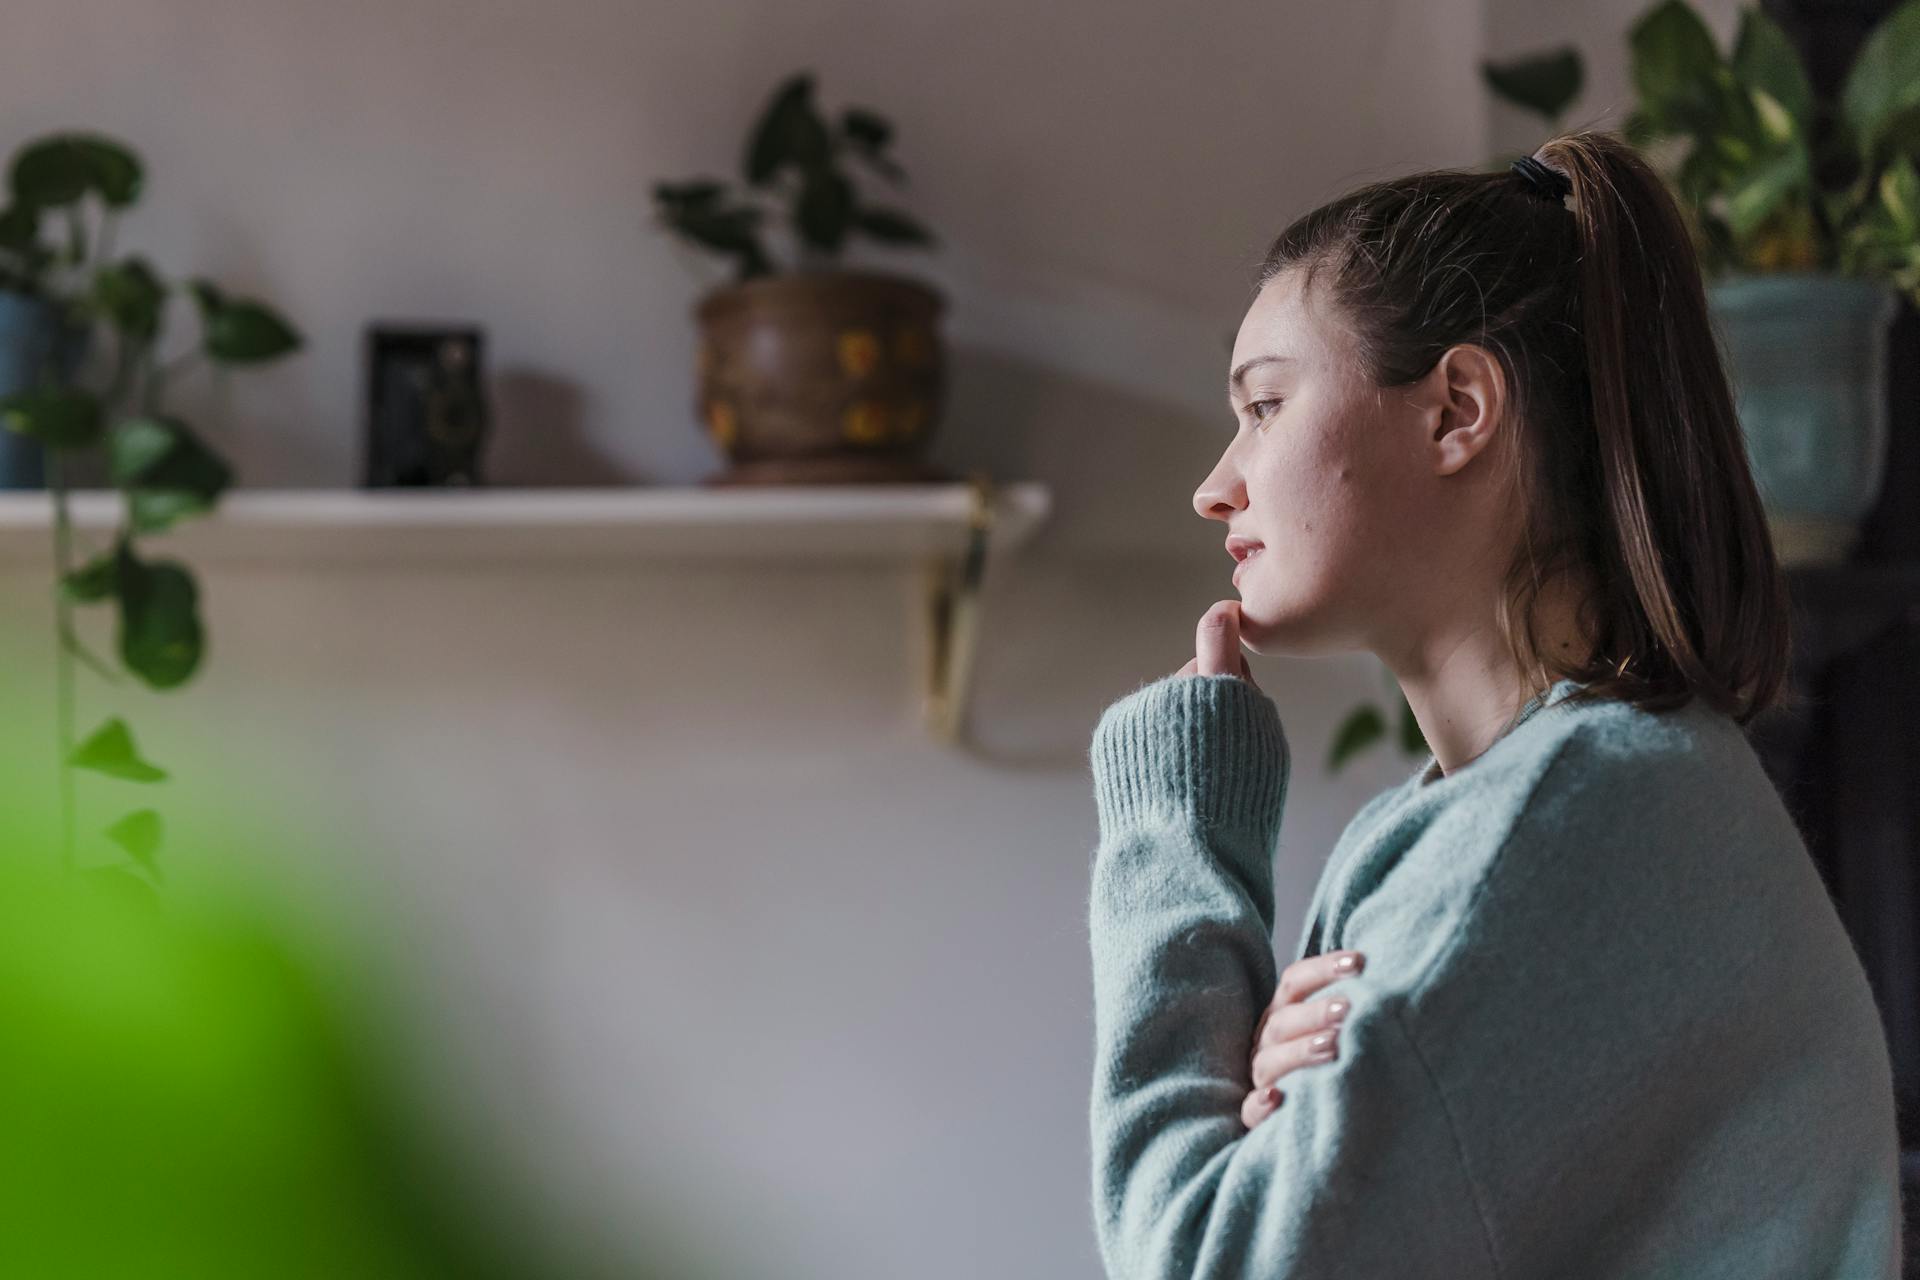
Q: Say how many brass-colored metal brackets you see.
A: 1